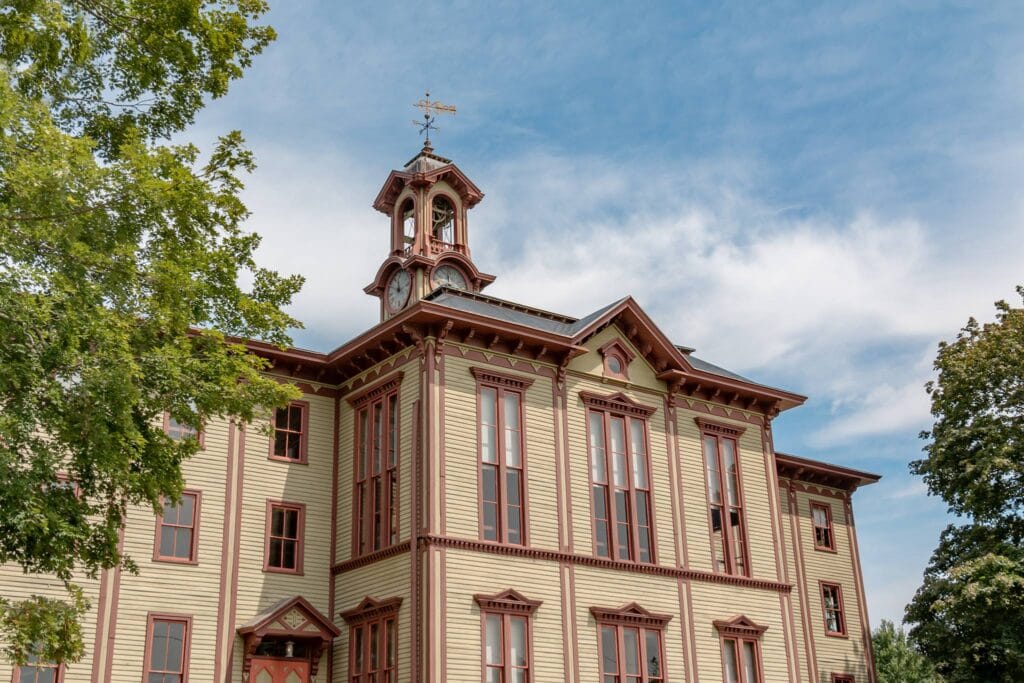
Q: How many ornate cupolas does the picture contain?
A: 1